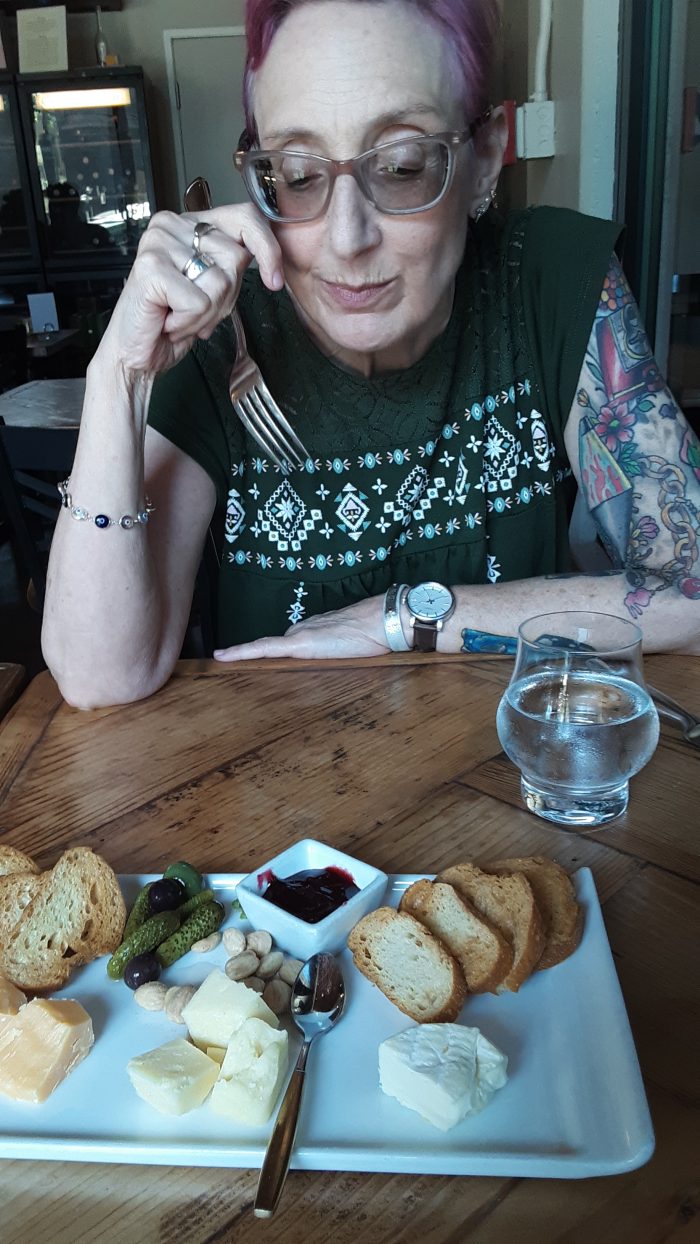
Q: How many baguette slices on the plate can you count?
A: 7